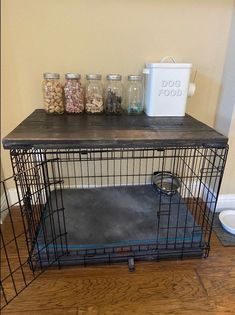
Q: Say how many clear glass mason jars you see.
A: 5